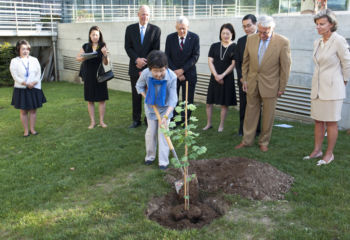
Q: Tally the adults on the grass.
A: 9